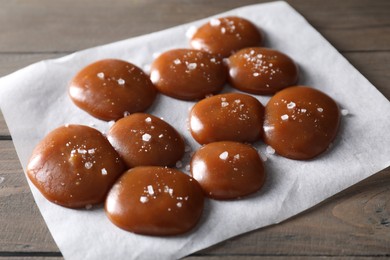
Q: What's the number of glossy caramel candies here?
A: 10